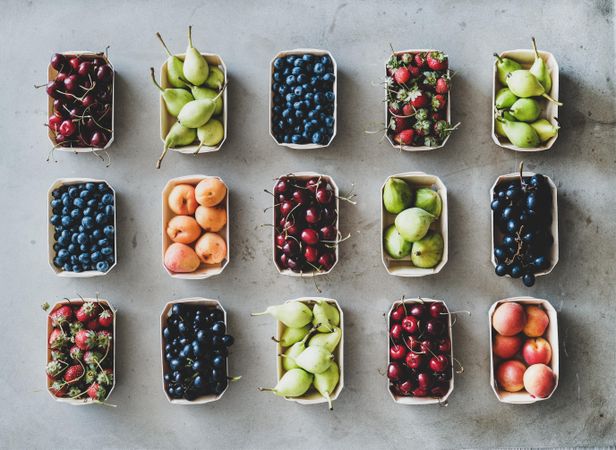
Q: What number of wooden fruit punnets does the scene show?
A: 15